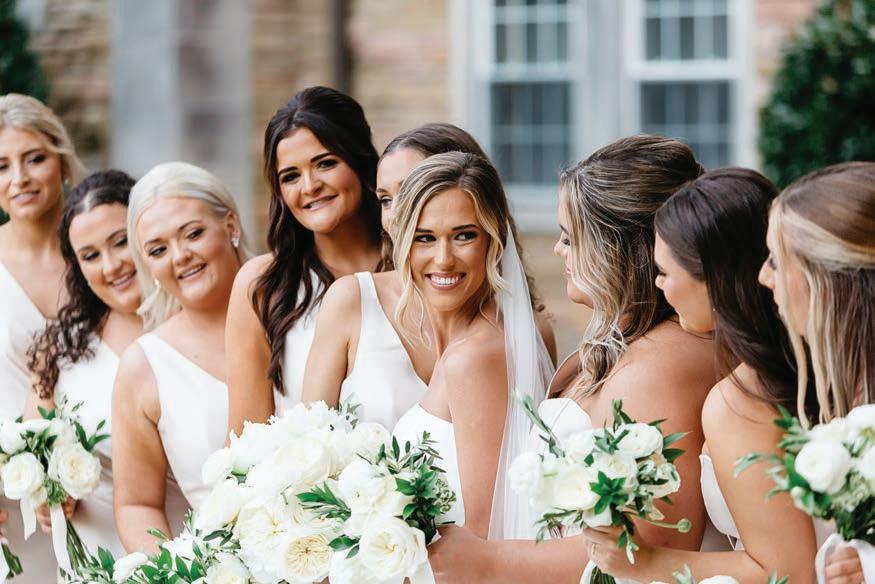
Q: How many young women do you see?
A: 9